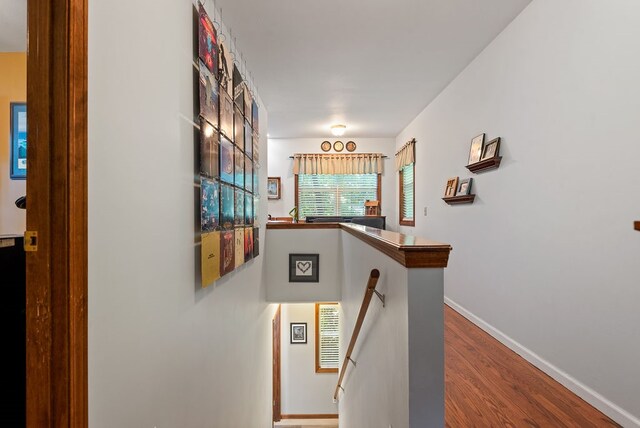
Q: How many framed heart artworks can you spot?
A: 1